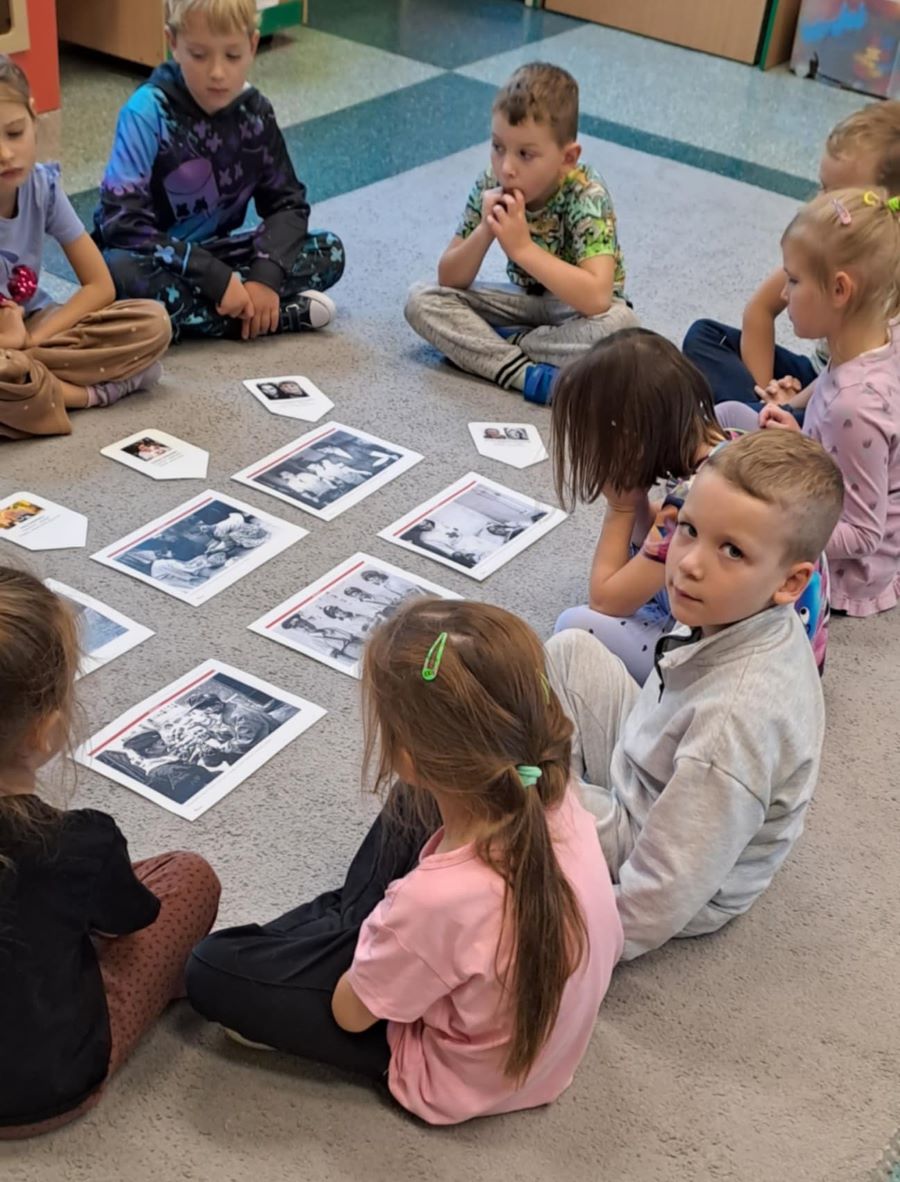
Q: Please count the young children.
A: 9